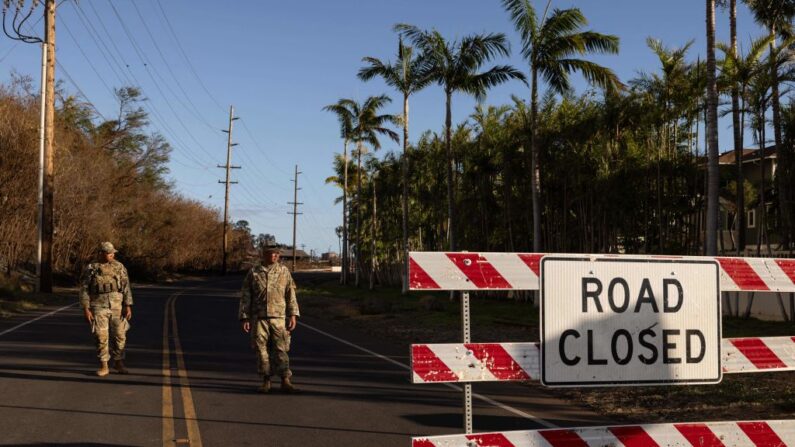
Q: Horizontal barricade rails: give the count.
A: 3